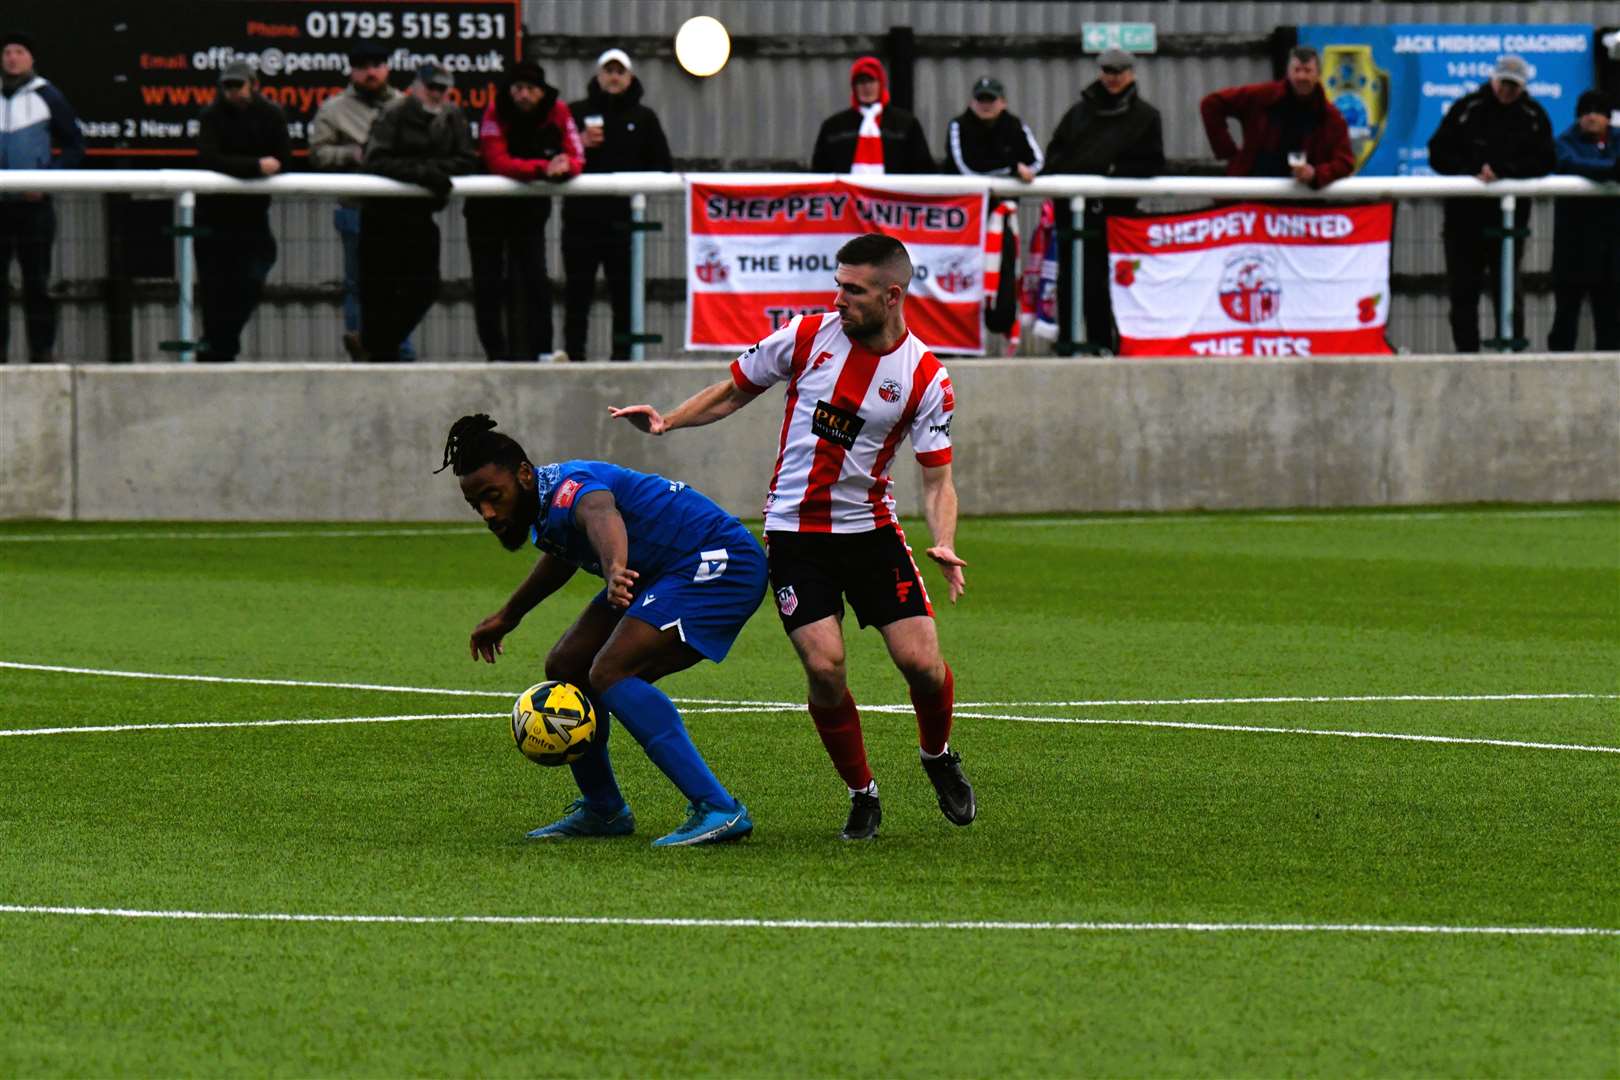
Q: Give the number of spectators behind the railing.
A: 12